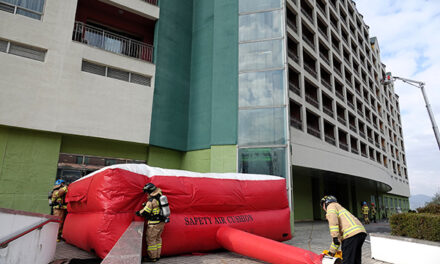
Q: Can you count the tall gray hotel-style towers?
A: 1